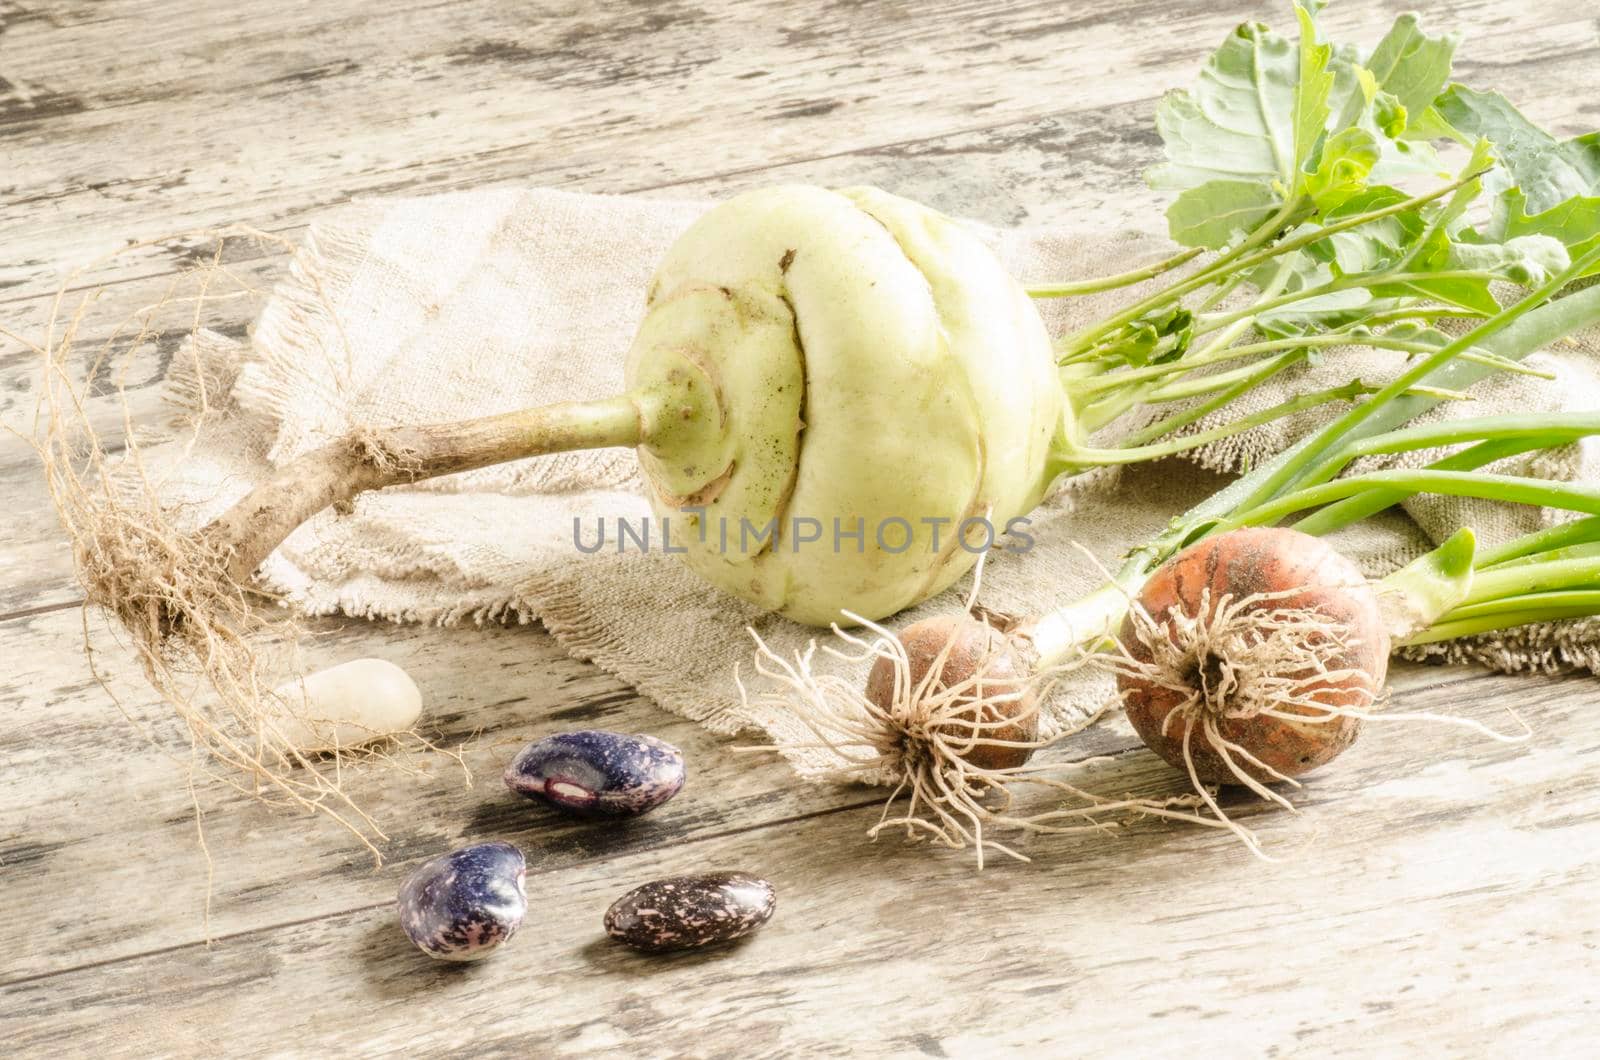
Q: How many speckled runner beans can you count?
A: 3